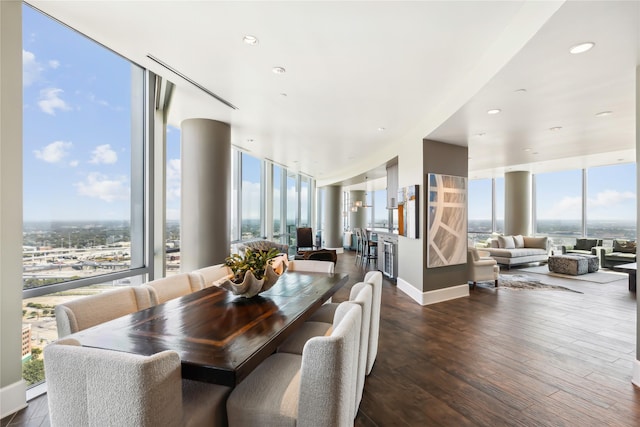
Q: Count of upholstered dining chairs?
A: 8